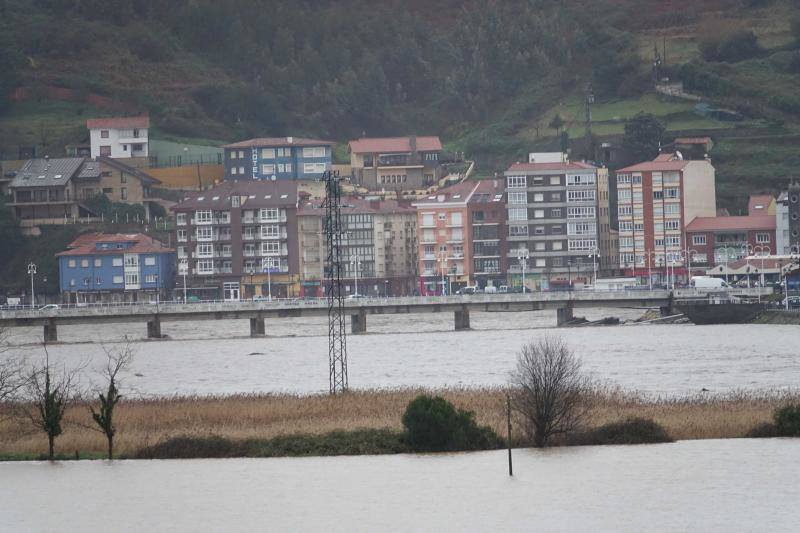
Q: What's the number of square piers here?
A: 6